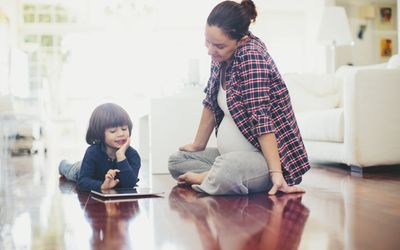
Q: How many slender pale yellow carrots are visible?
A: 0